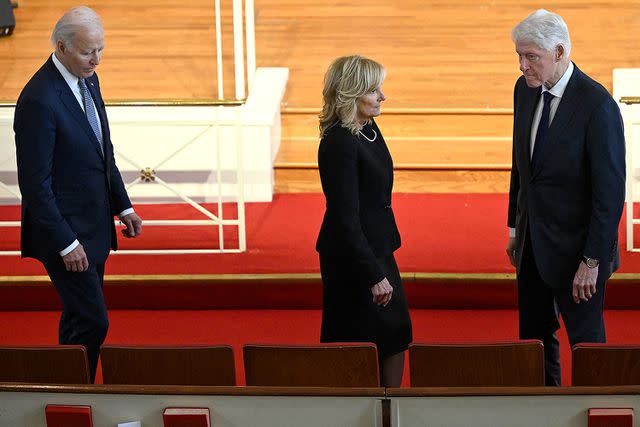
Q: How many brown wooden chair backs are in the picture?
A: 5